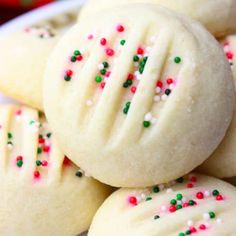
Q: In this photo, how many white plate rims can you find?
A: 1